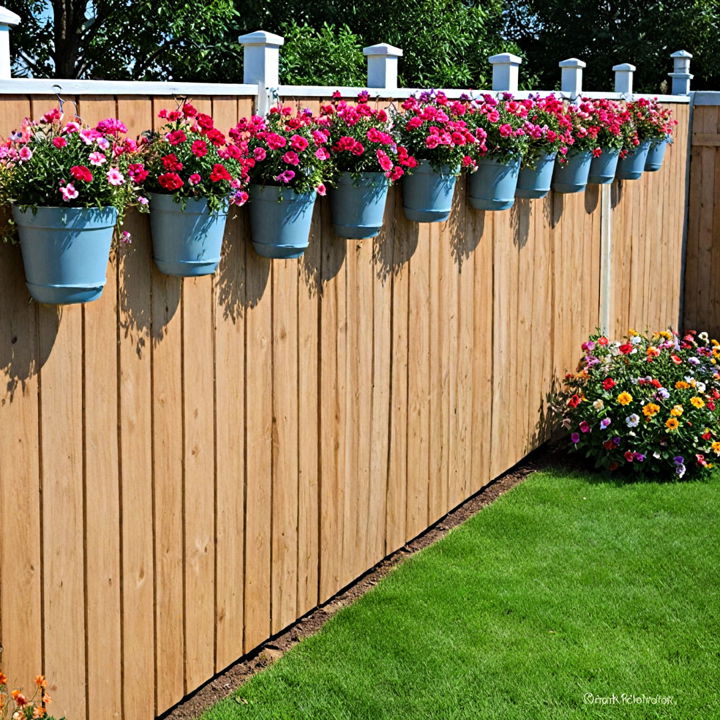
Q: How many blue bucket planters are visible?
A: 11